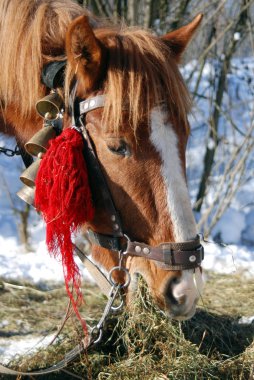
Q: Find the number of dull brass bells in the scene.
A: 4